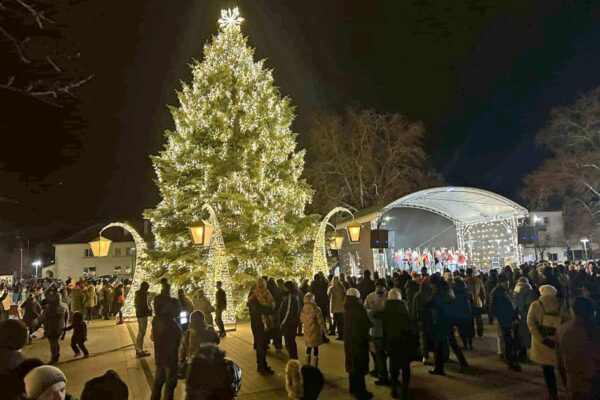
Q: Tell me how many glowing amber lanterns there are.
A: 4